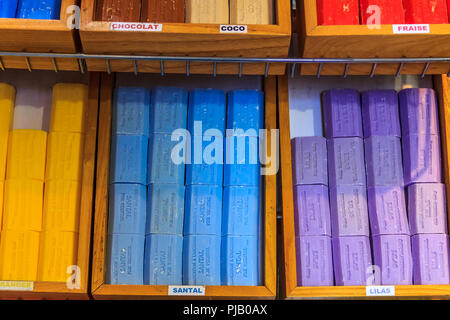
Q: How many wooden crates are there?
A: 6